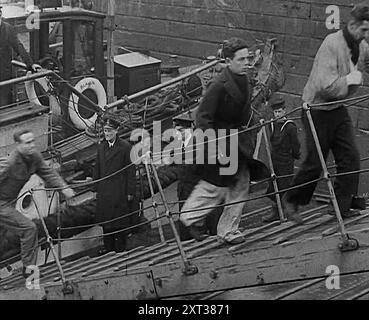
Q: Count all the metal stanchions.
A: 6